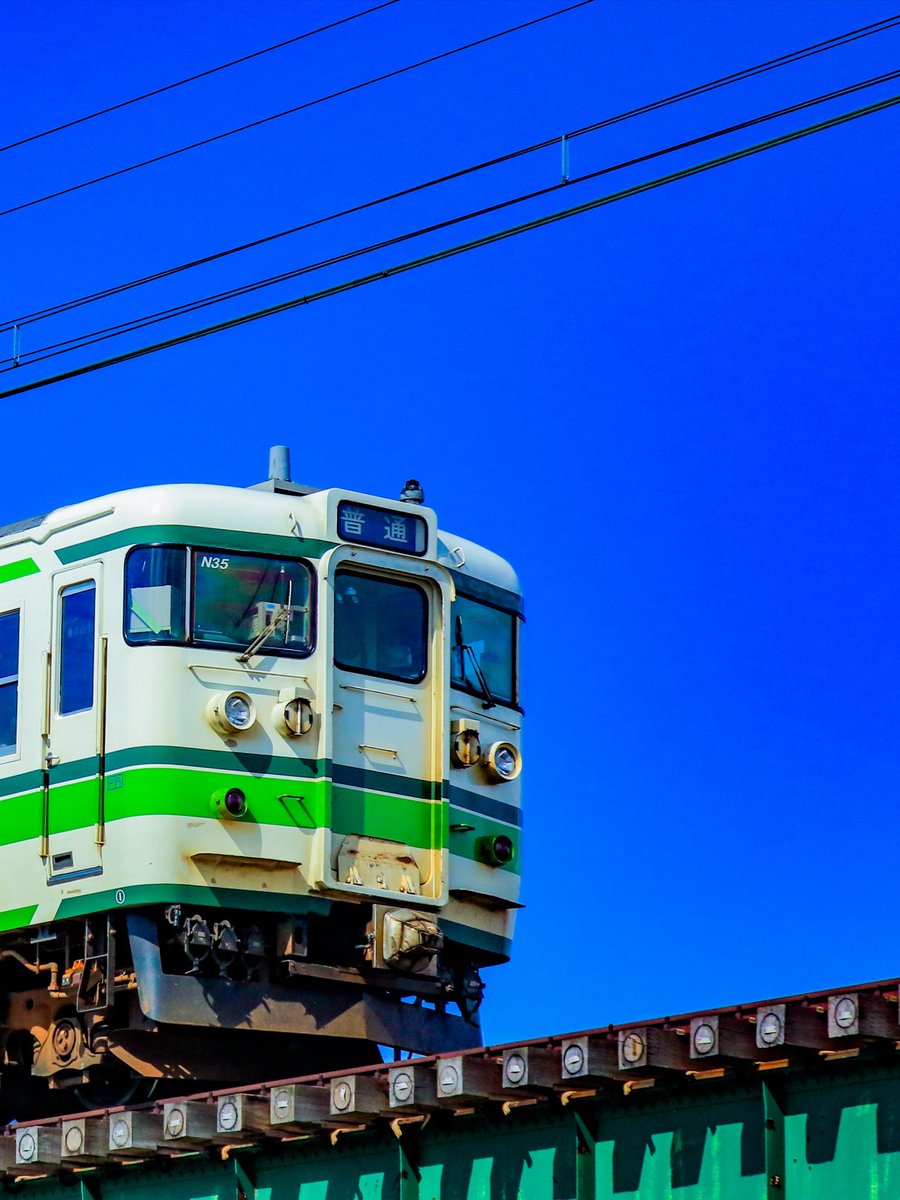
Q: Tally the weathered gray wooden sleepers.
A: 15